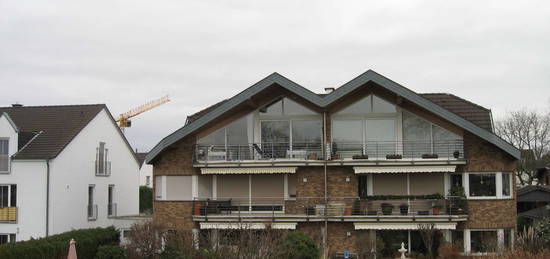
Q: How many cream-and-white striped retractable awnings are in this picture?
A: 4